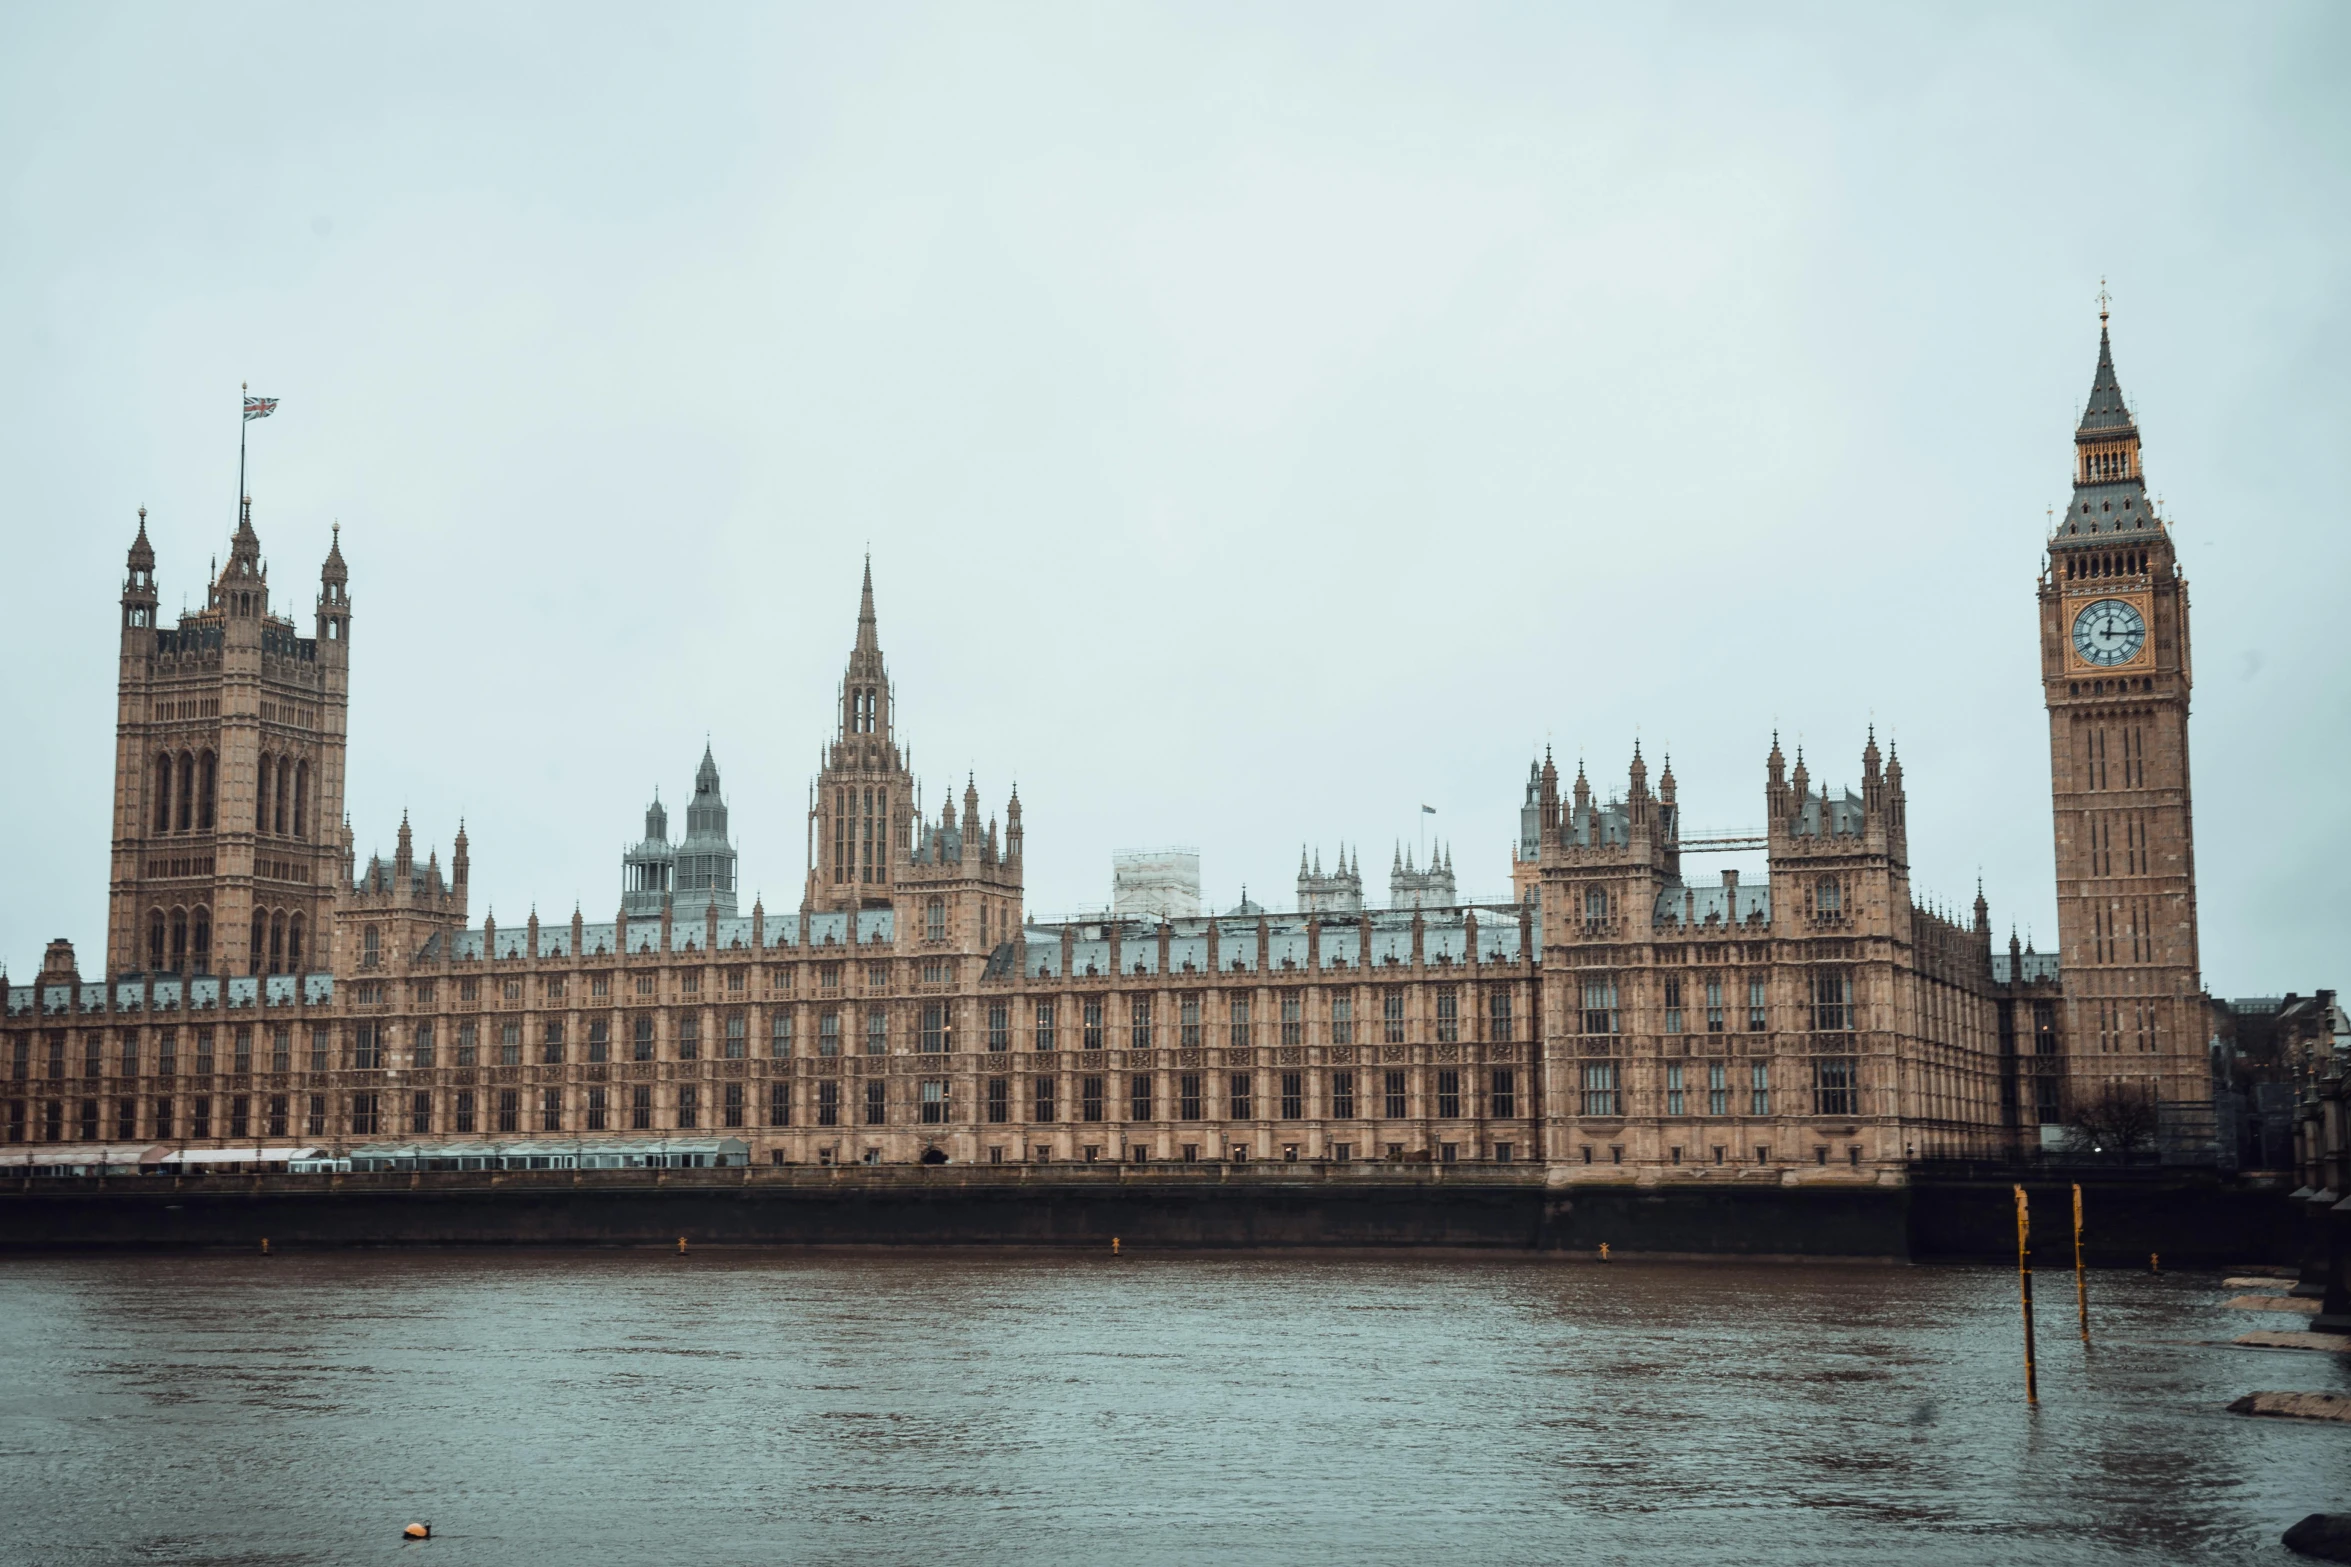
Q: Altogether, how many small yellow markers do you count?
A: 5